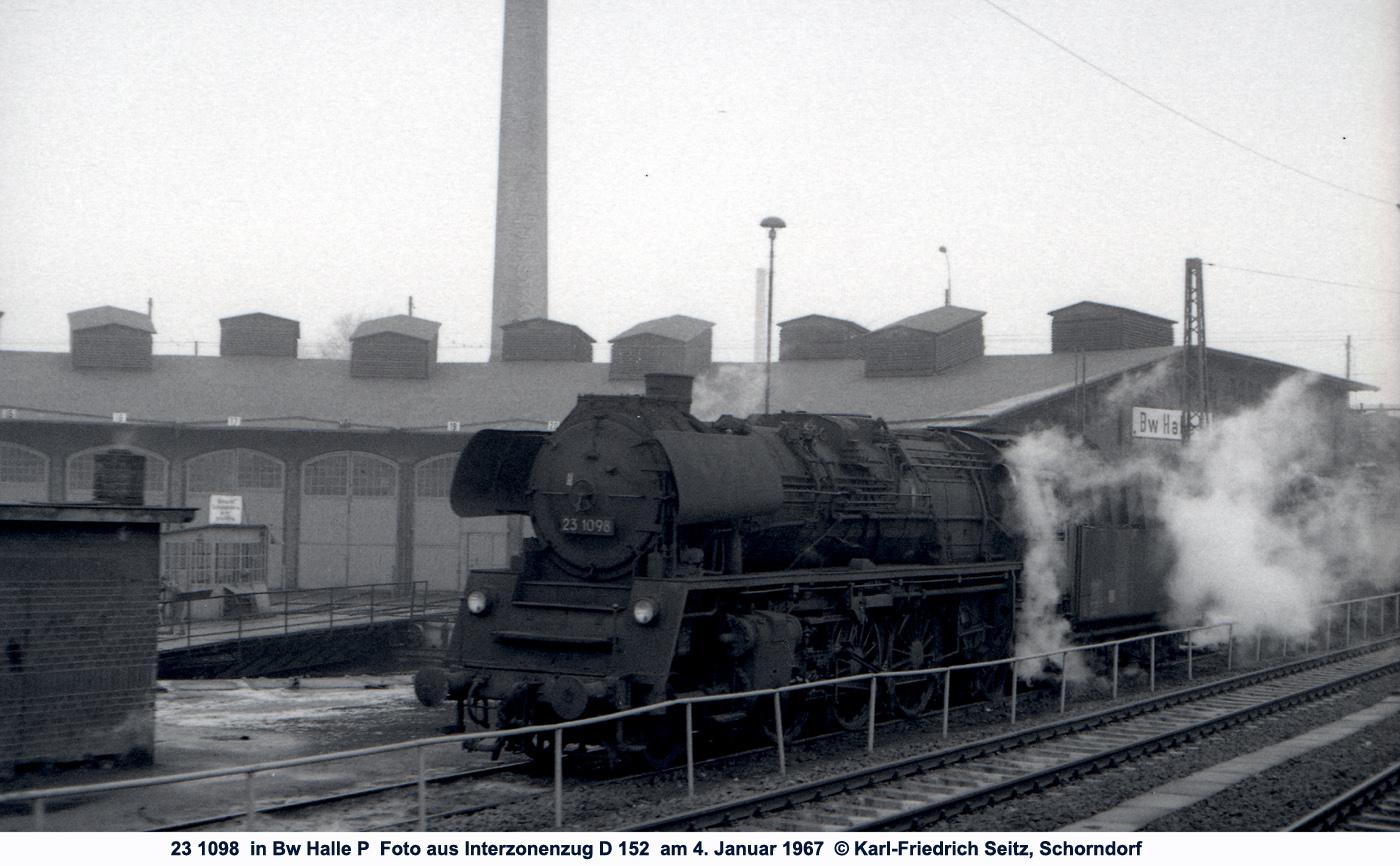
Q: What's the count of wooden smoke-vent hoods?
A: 8